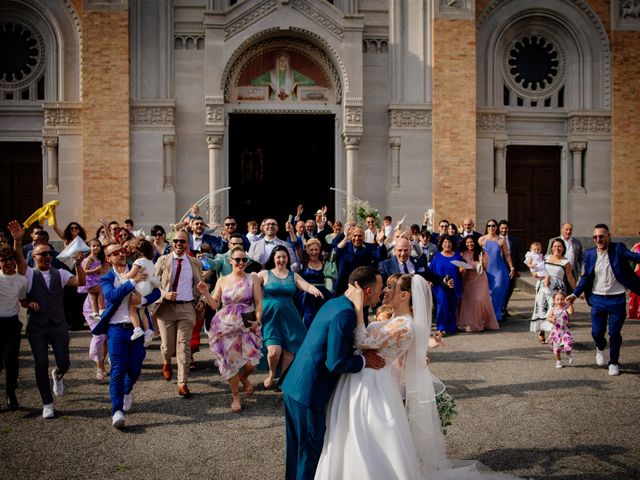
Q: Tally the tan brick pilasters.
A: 3